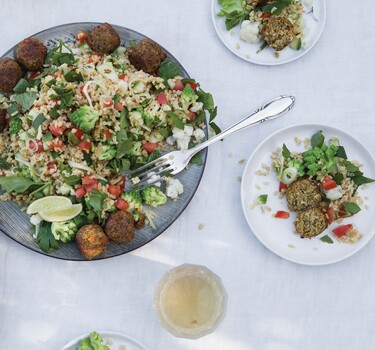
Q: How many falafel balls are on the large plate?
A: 7